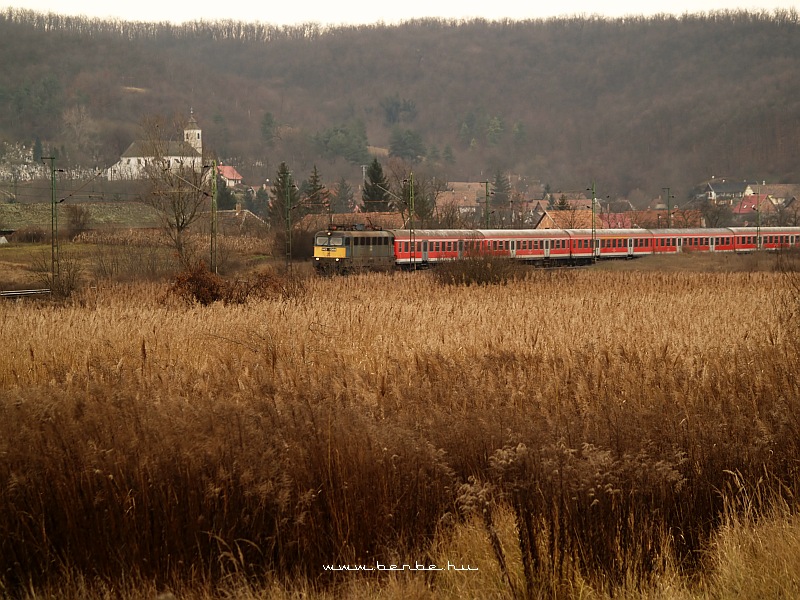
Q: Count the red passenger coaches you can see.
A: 5